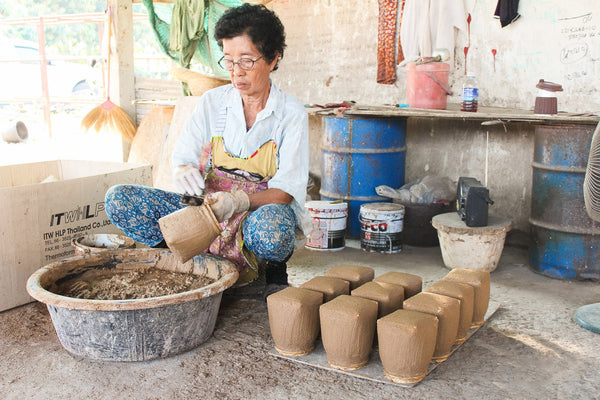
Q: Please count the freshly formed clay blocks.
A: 10